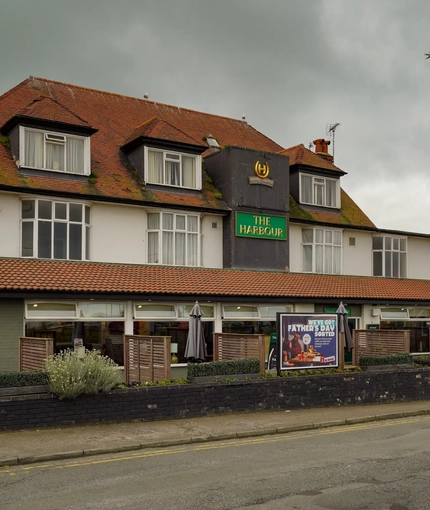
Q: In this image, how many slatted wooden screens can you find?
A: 4